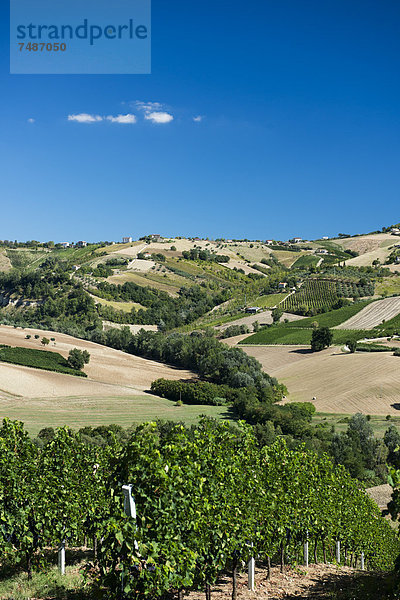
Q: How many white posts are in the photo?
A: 6